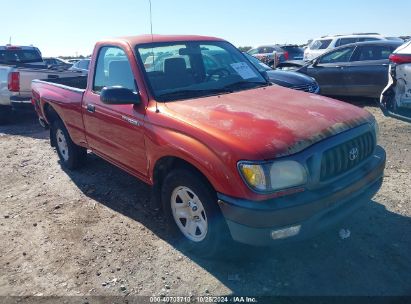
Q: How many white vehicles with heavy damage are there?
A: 1